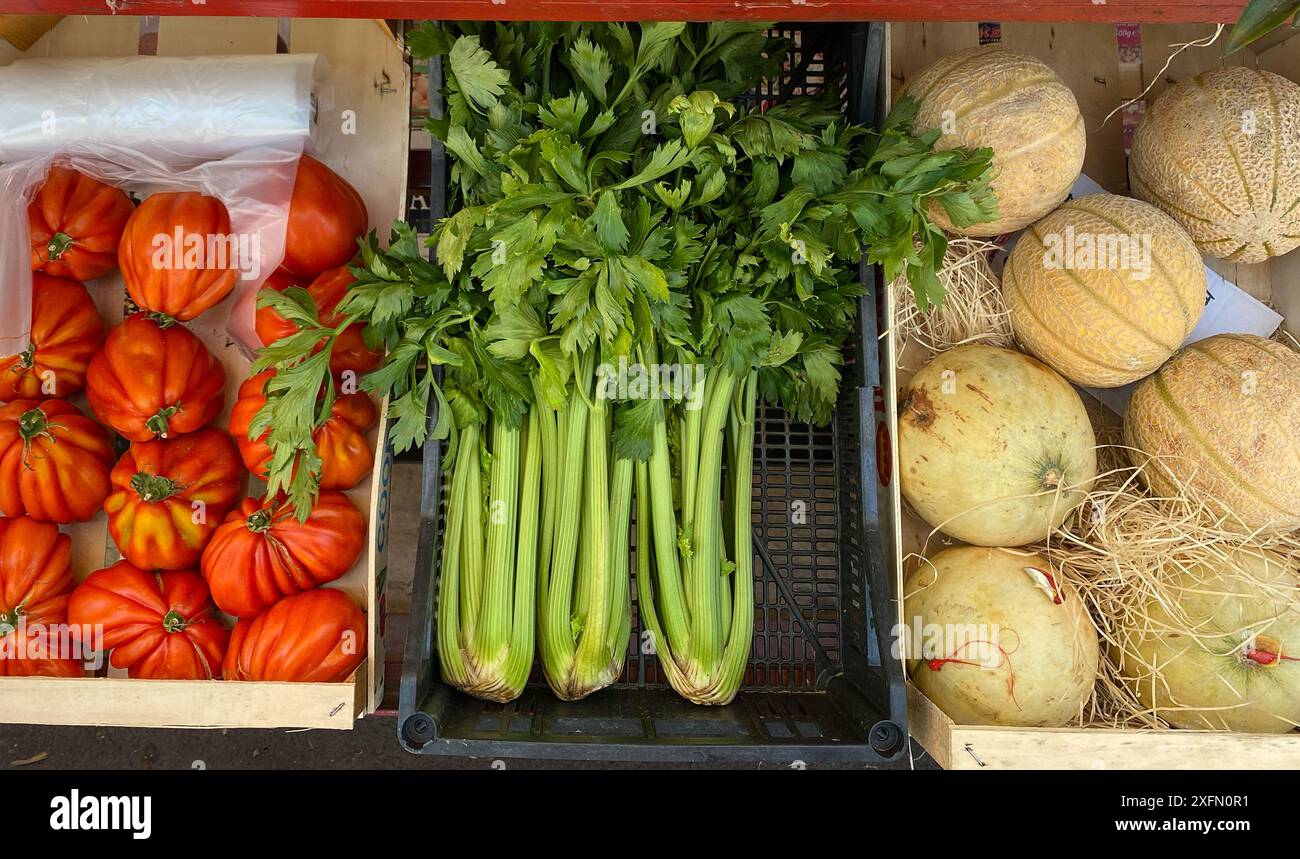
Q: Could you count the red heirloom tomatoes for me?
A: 13